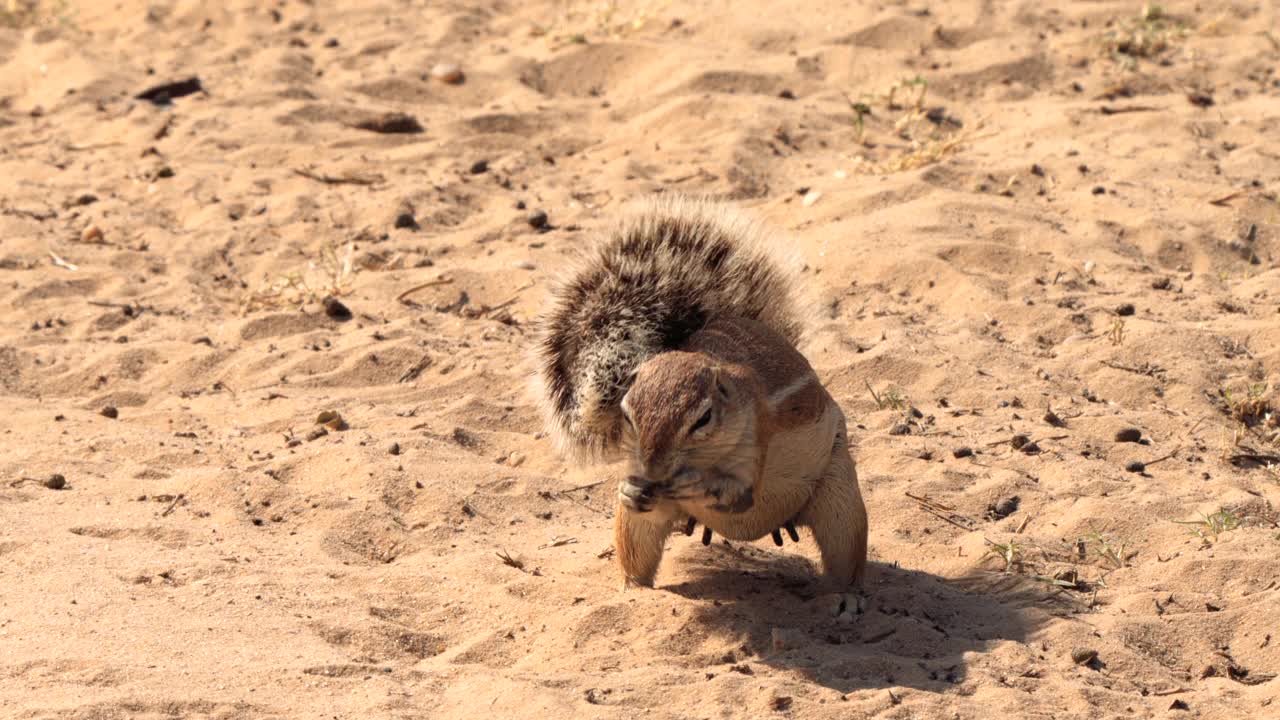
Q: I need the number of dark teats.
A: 4